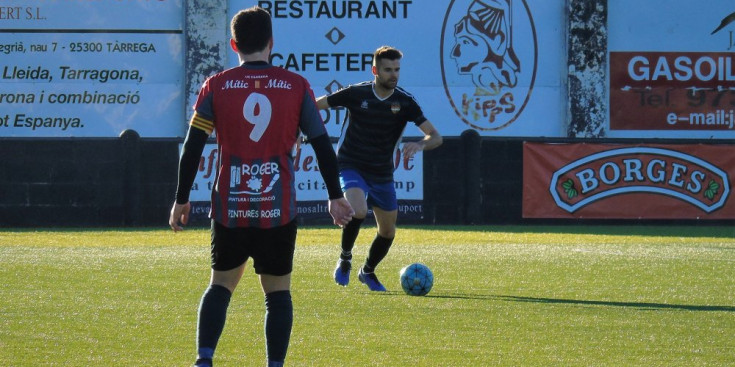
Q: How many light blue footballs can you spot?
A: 1